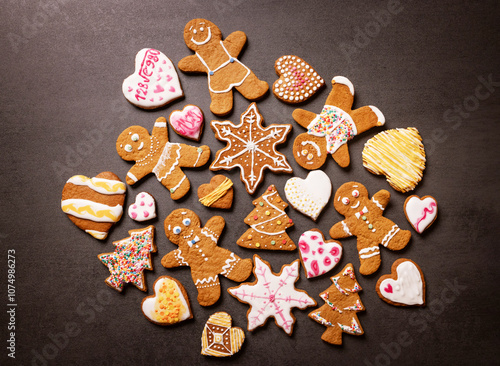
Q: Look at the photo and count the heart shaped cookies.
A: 13